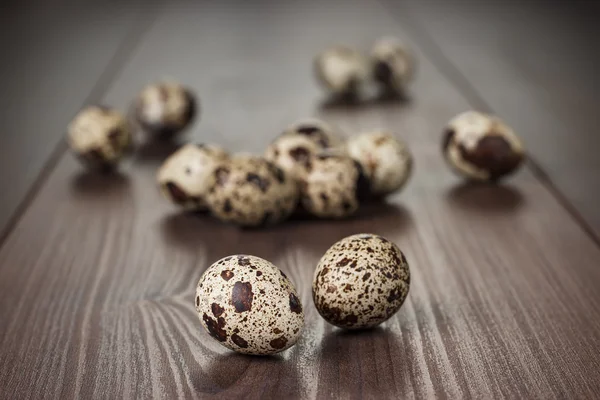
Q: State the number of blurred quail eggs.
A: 11